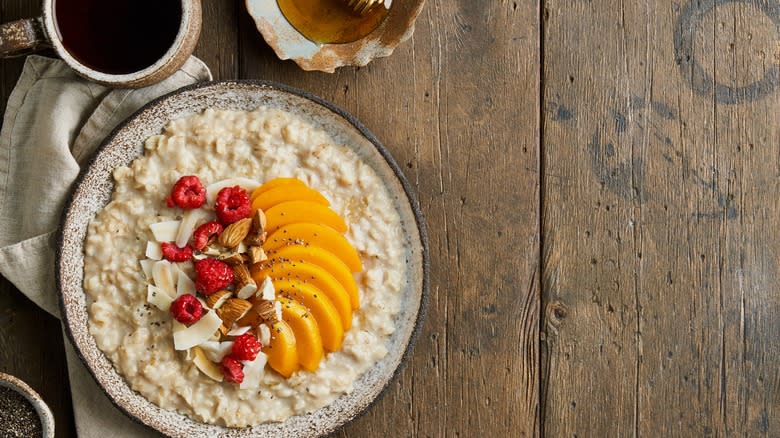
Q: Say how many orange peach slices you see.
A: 9